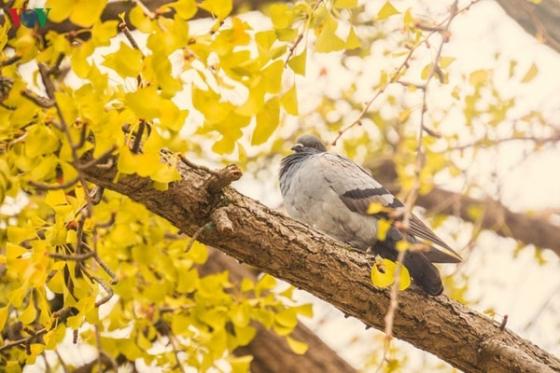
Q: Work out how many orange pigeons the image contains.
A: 0